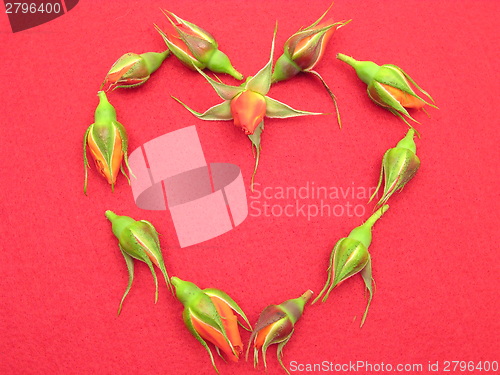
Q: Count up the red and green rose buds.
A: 11